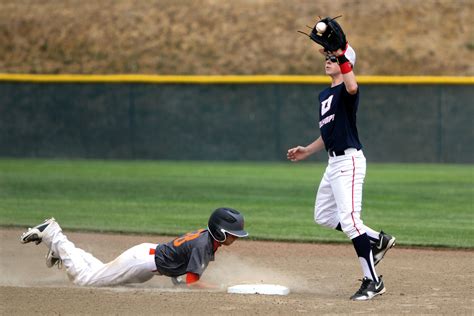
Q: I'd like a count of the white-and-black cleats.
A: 4